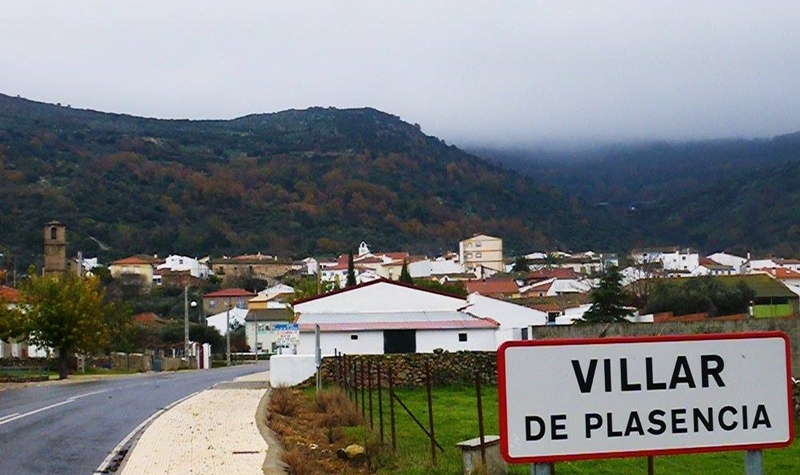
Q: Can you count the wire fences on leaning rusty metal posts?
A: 1